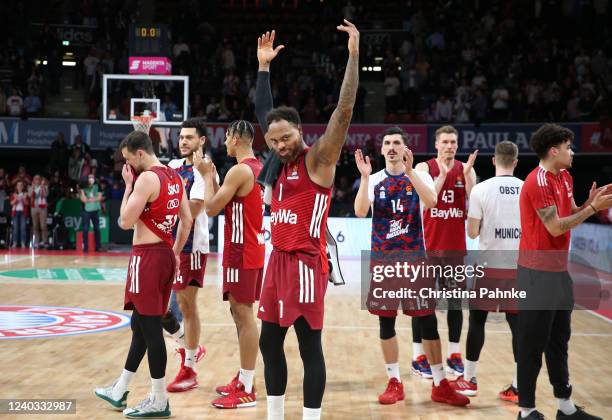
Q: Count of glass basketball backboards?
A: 1